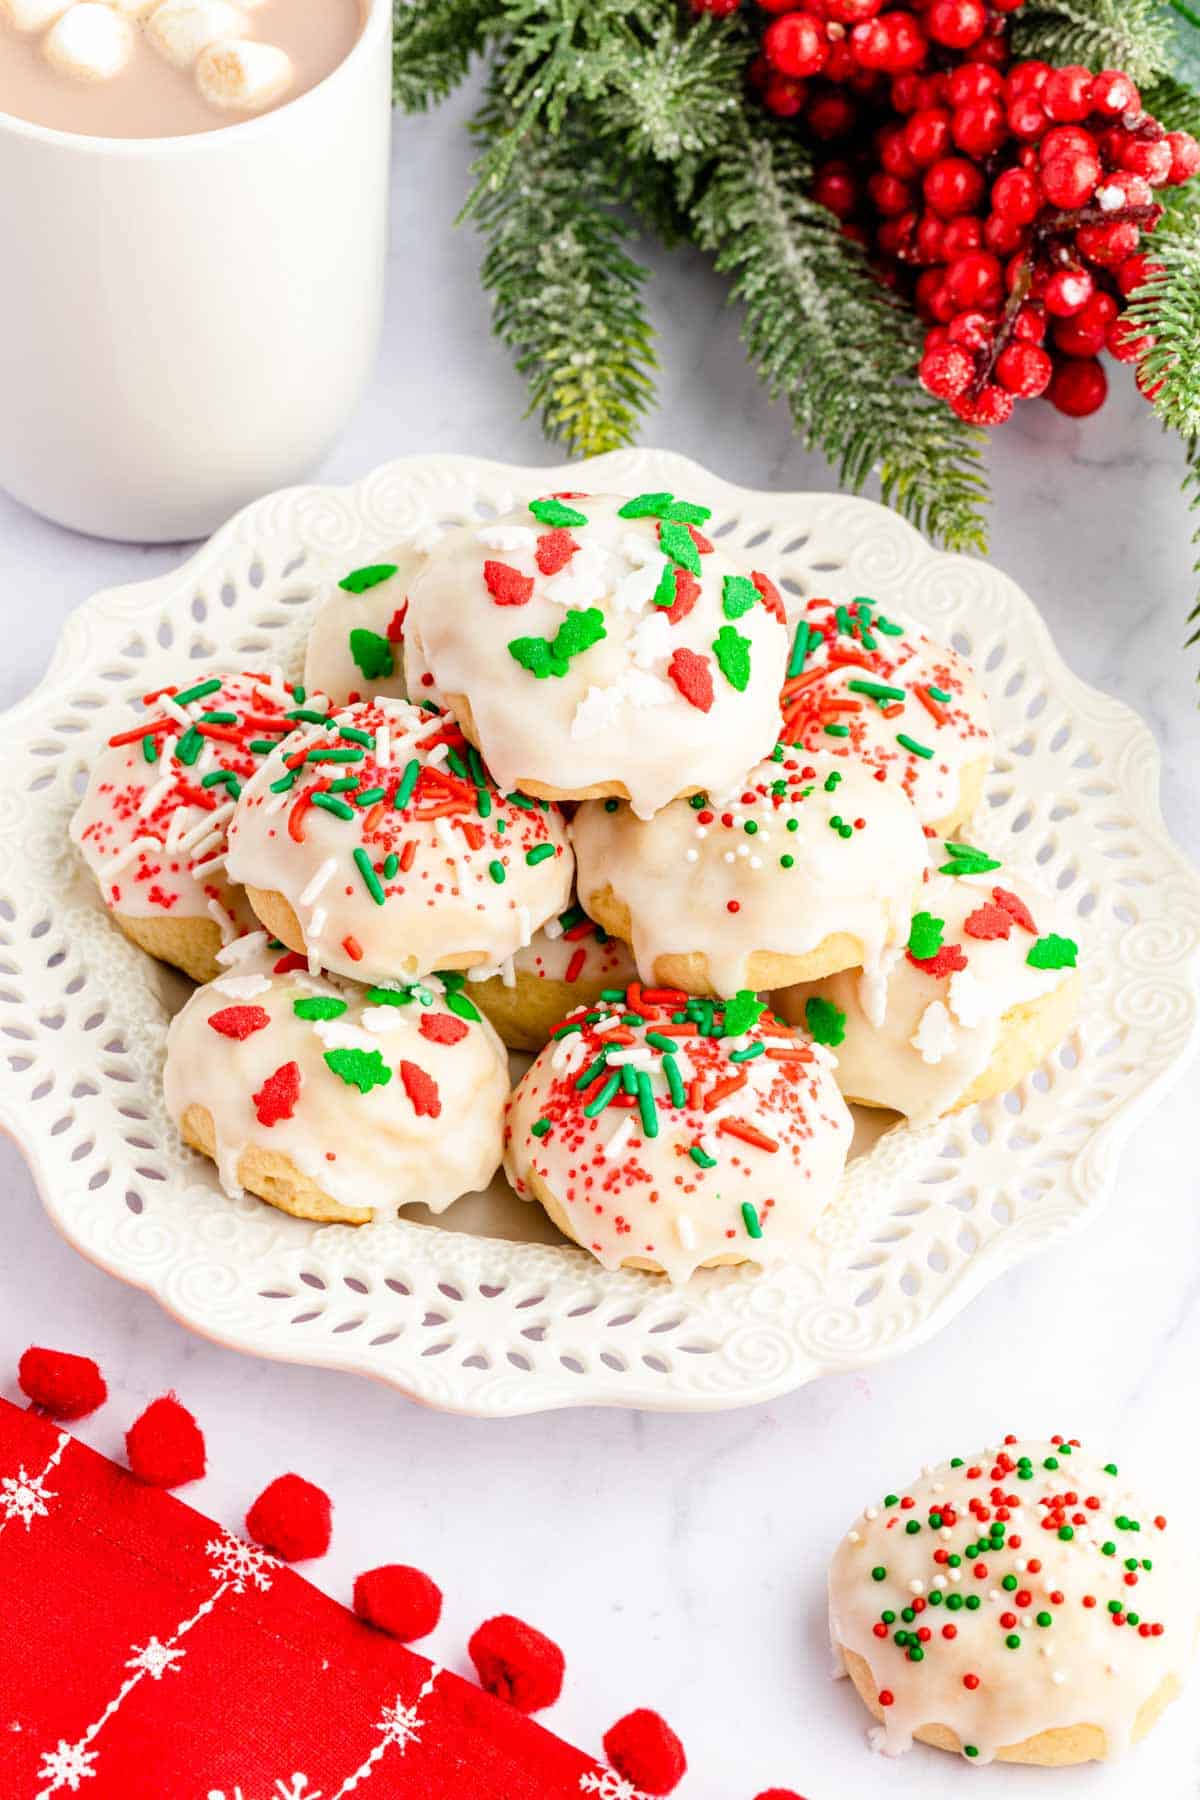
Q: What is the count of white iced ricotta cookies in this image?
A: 11